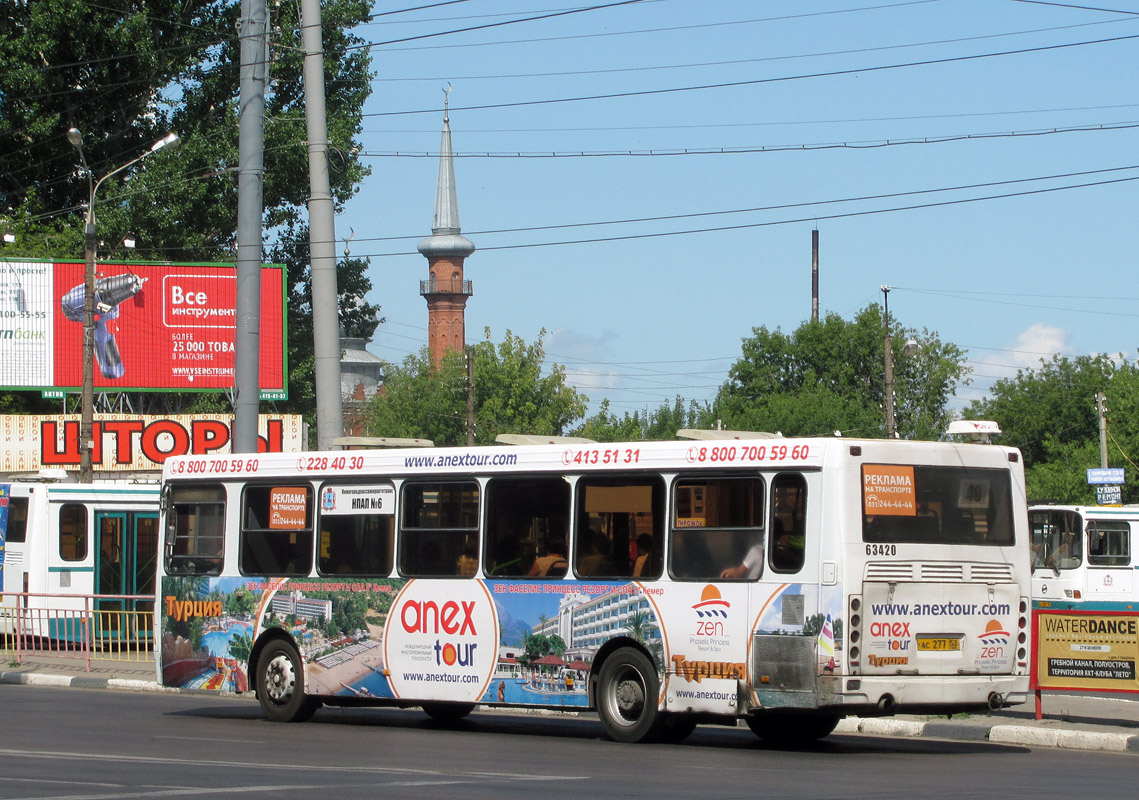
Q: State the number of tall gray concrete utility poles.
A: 2